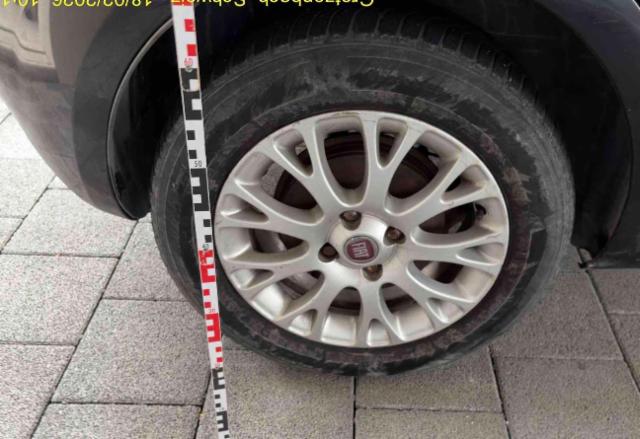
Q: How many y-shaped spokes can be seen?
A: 9